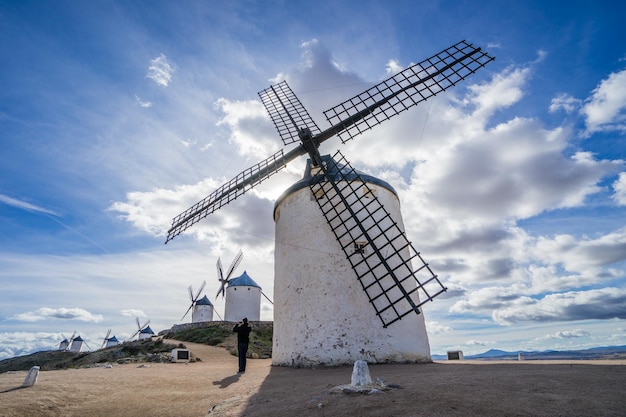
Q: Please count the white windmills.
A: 7